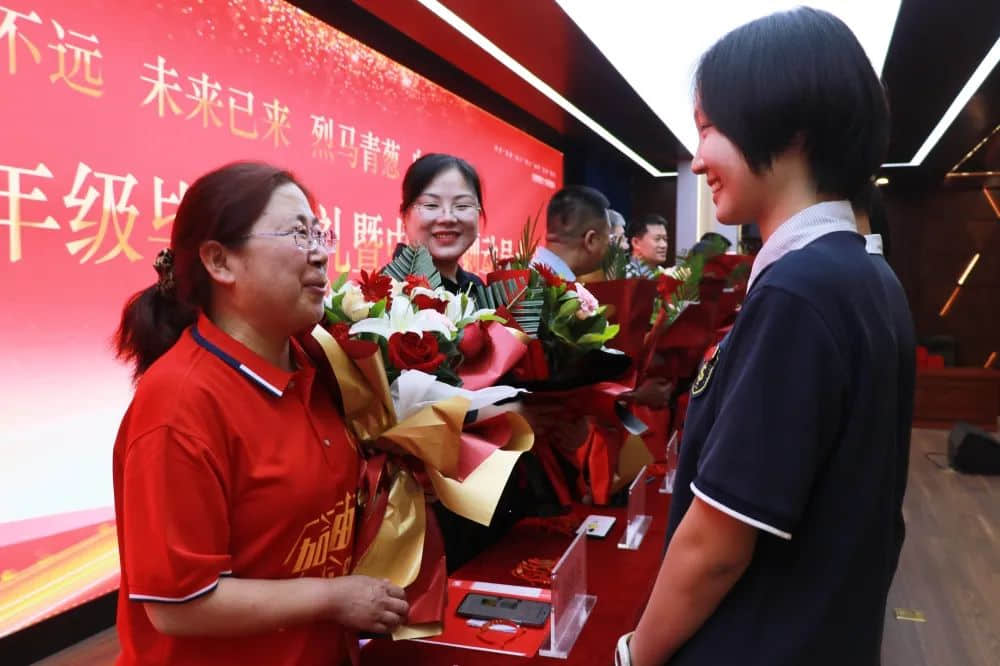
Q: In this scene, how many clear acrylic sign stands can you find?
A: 3